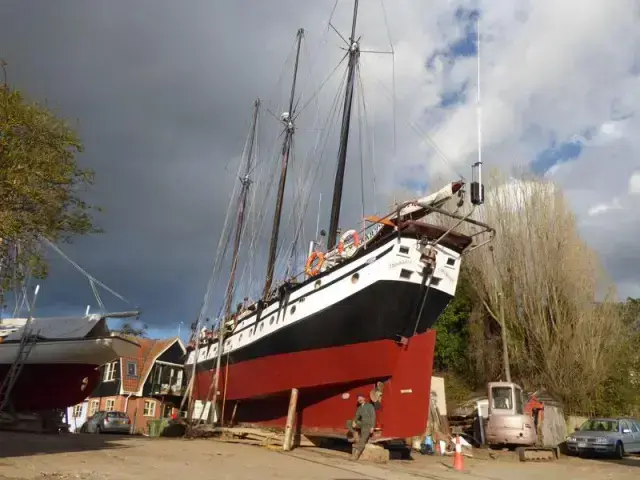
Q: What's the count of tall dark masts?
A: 3